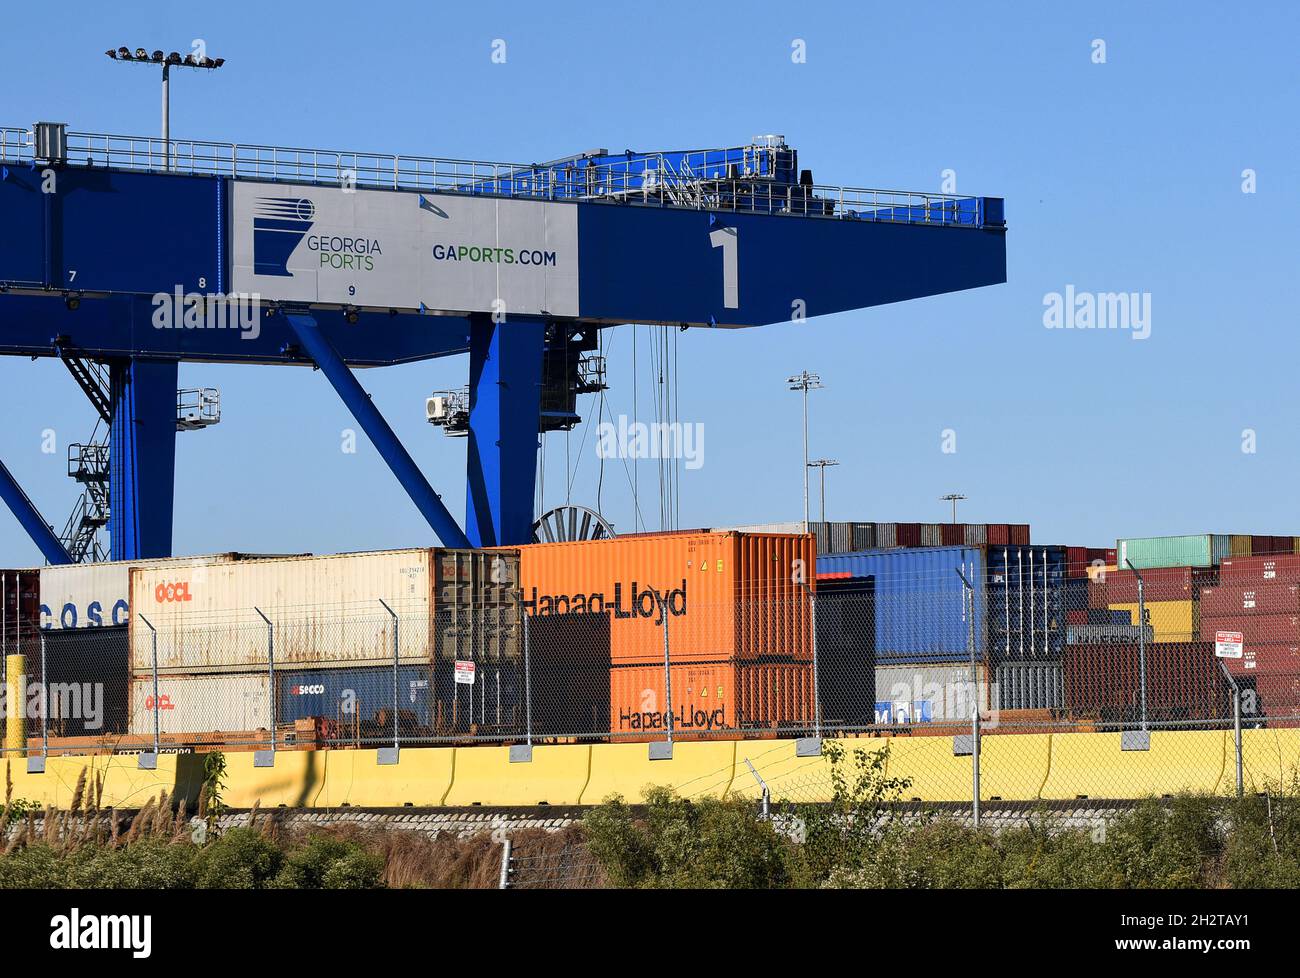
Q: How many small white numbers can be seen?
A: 2